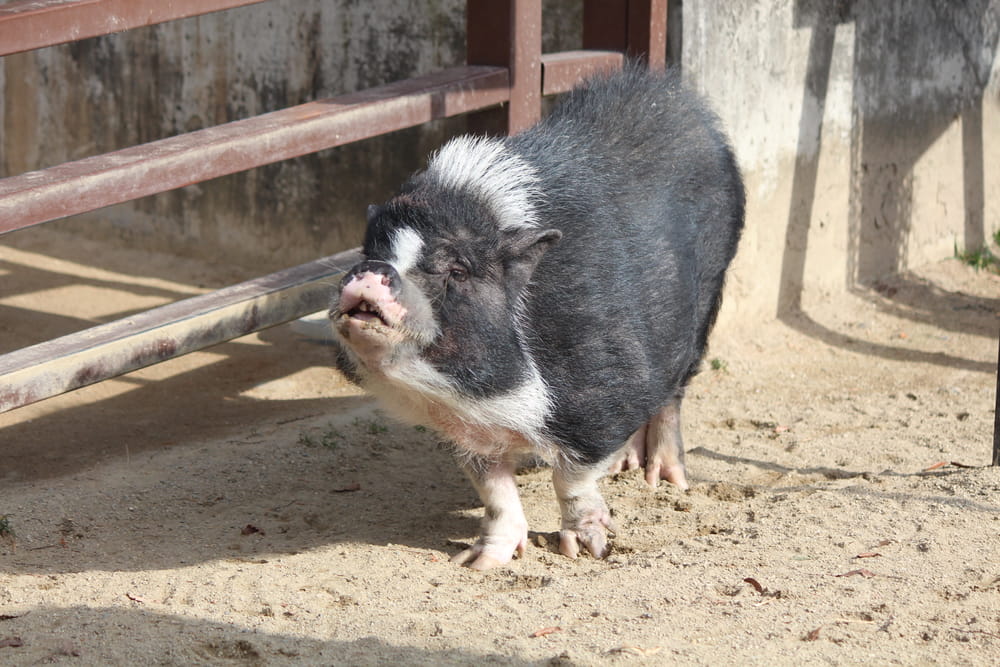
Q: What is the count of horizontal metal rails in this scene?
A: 3